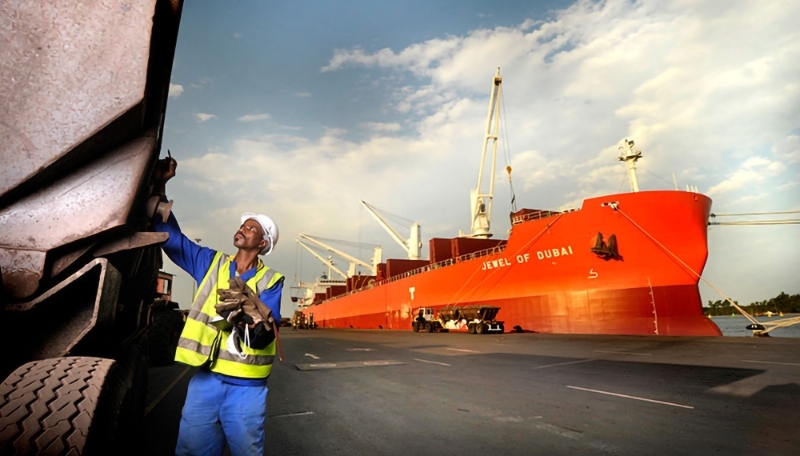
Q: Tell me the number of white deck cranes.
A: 4